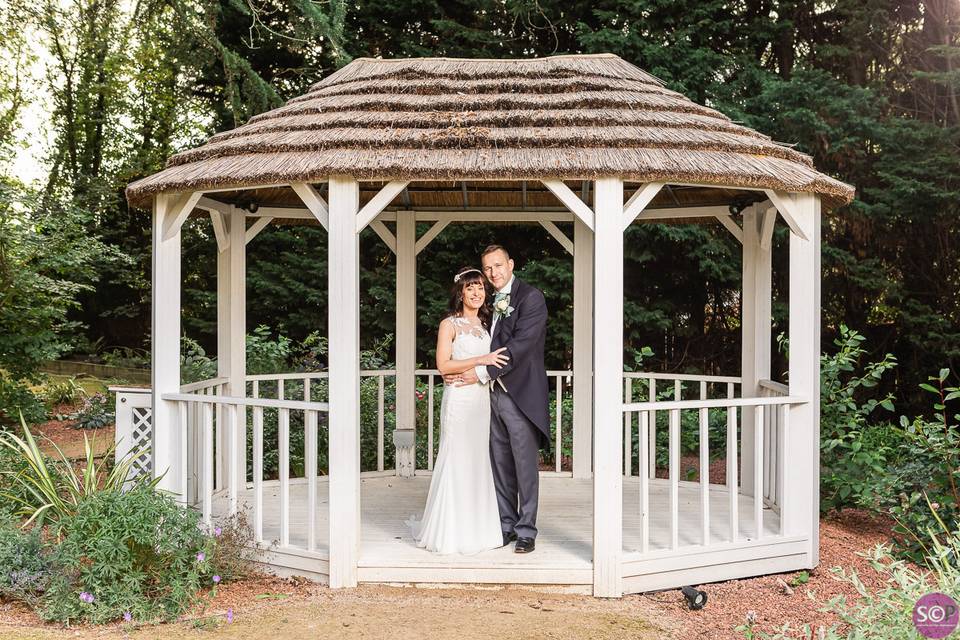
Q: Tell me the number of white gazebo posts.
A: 8